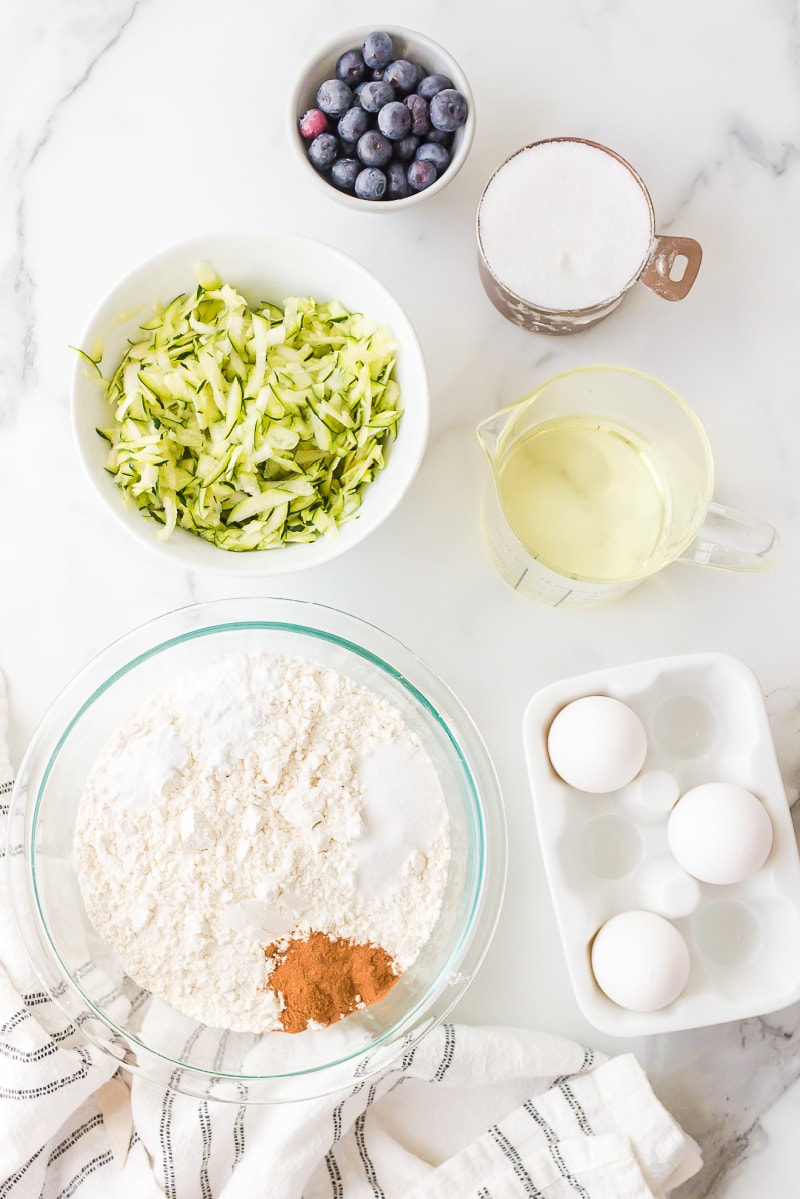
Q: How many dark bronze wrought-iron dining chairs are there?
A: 0